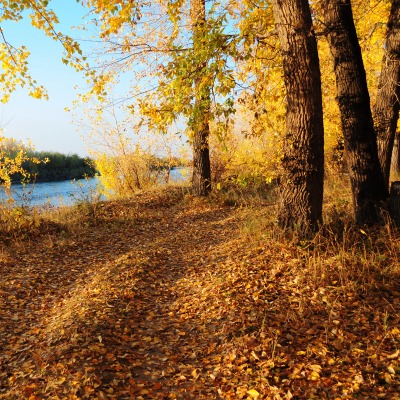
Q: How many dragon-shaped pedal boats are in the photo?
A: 0